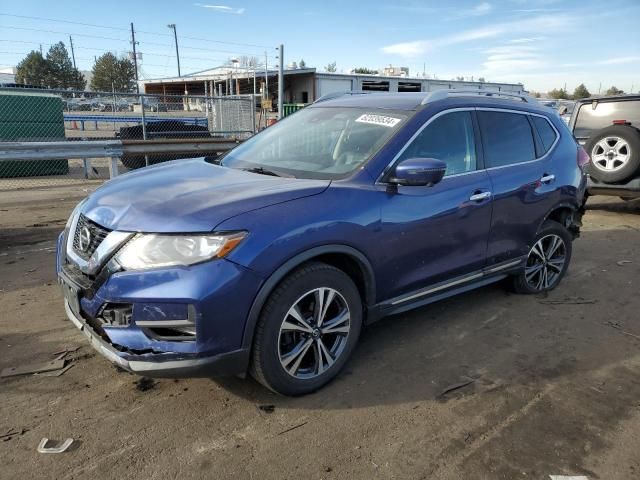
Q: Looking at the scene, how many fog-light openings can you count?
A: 1